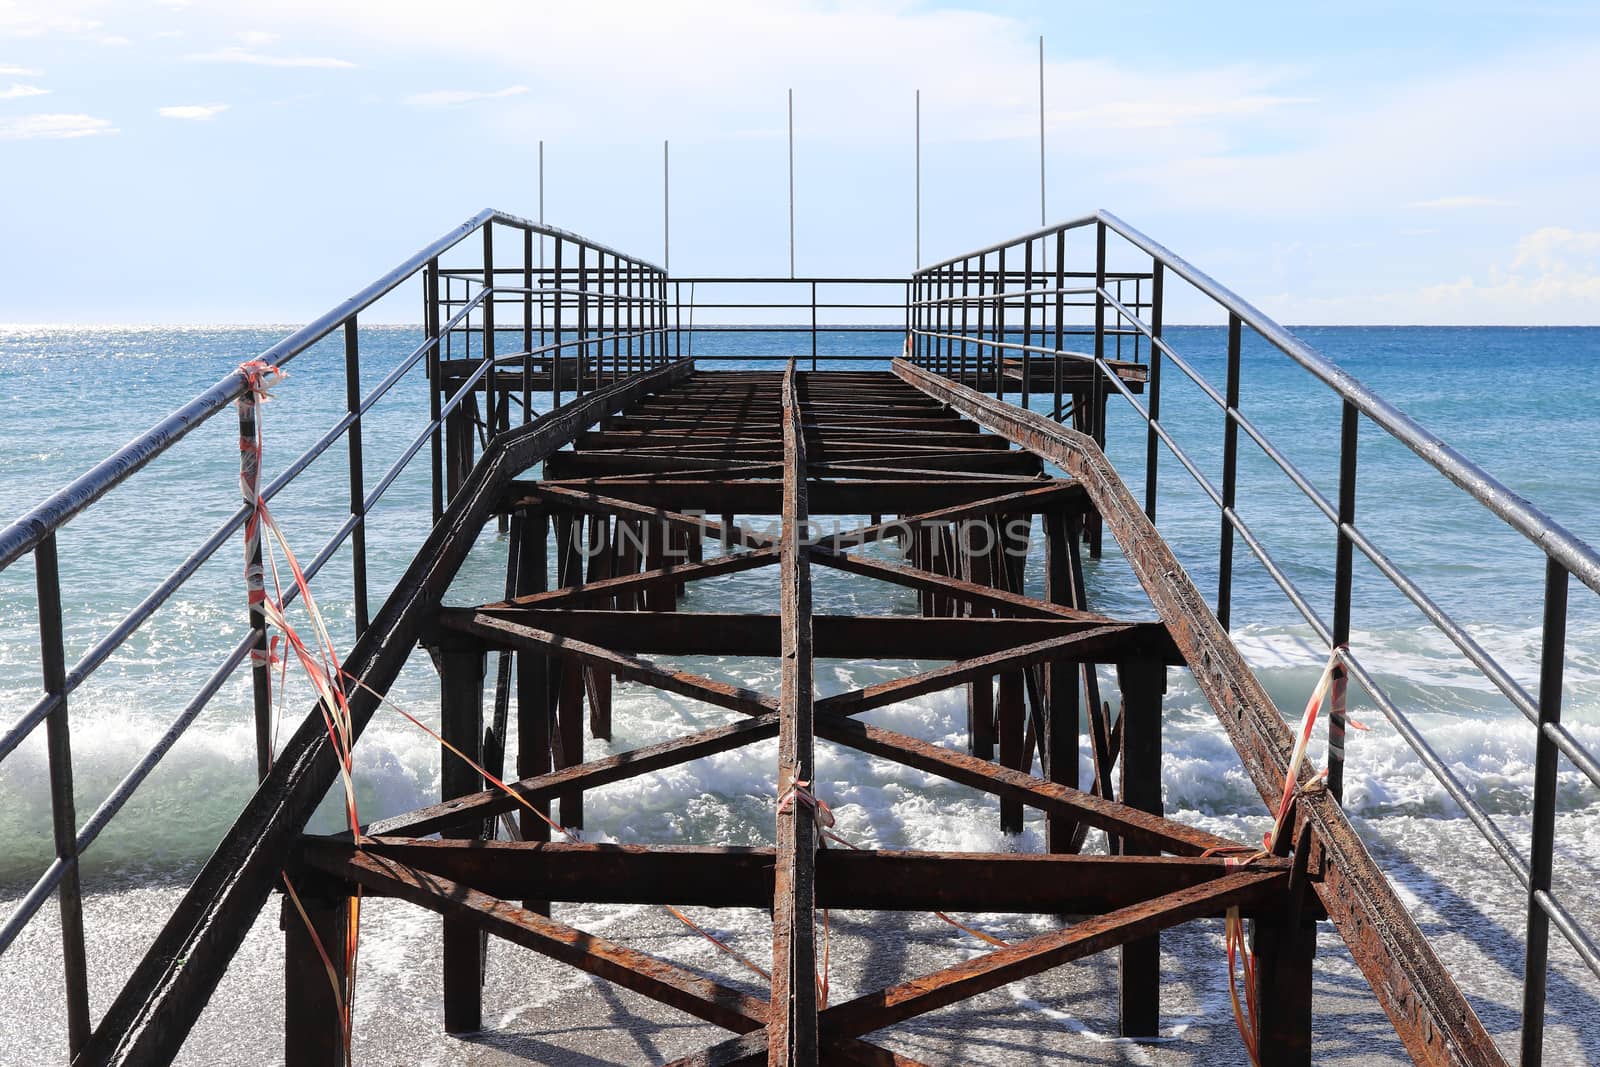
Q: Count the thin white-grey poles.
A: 5